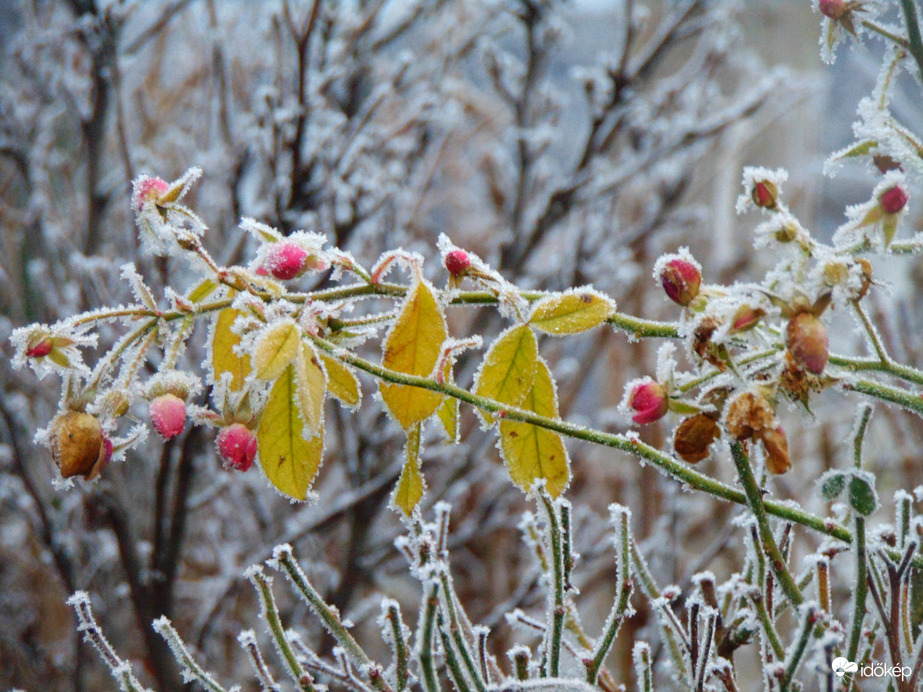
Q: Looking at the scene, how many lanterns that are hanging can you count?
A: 0